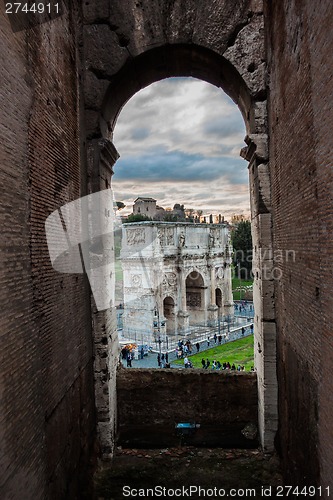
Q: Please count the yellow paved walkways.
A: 0